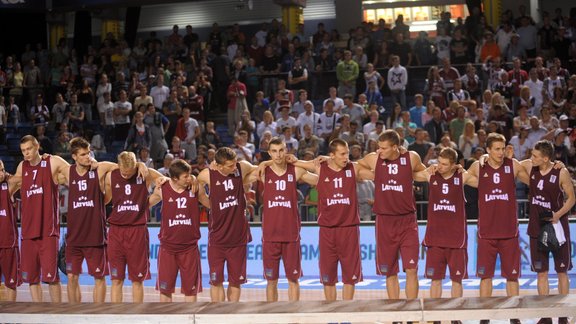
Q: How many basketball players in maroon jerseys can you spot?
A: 12